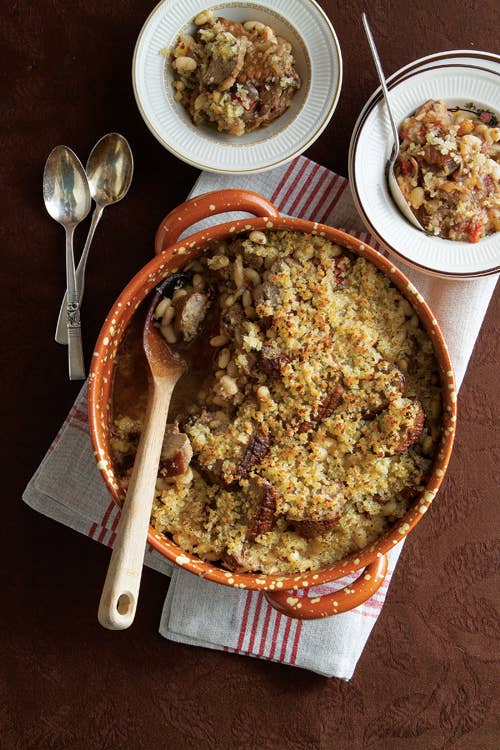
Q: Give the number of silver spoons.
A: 3